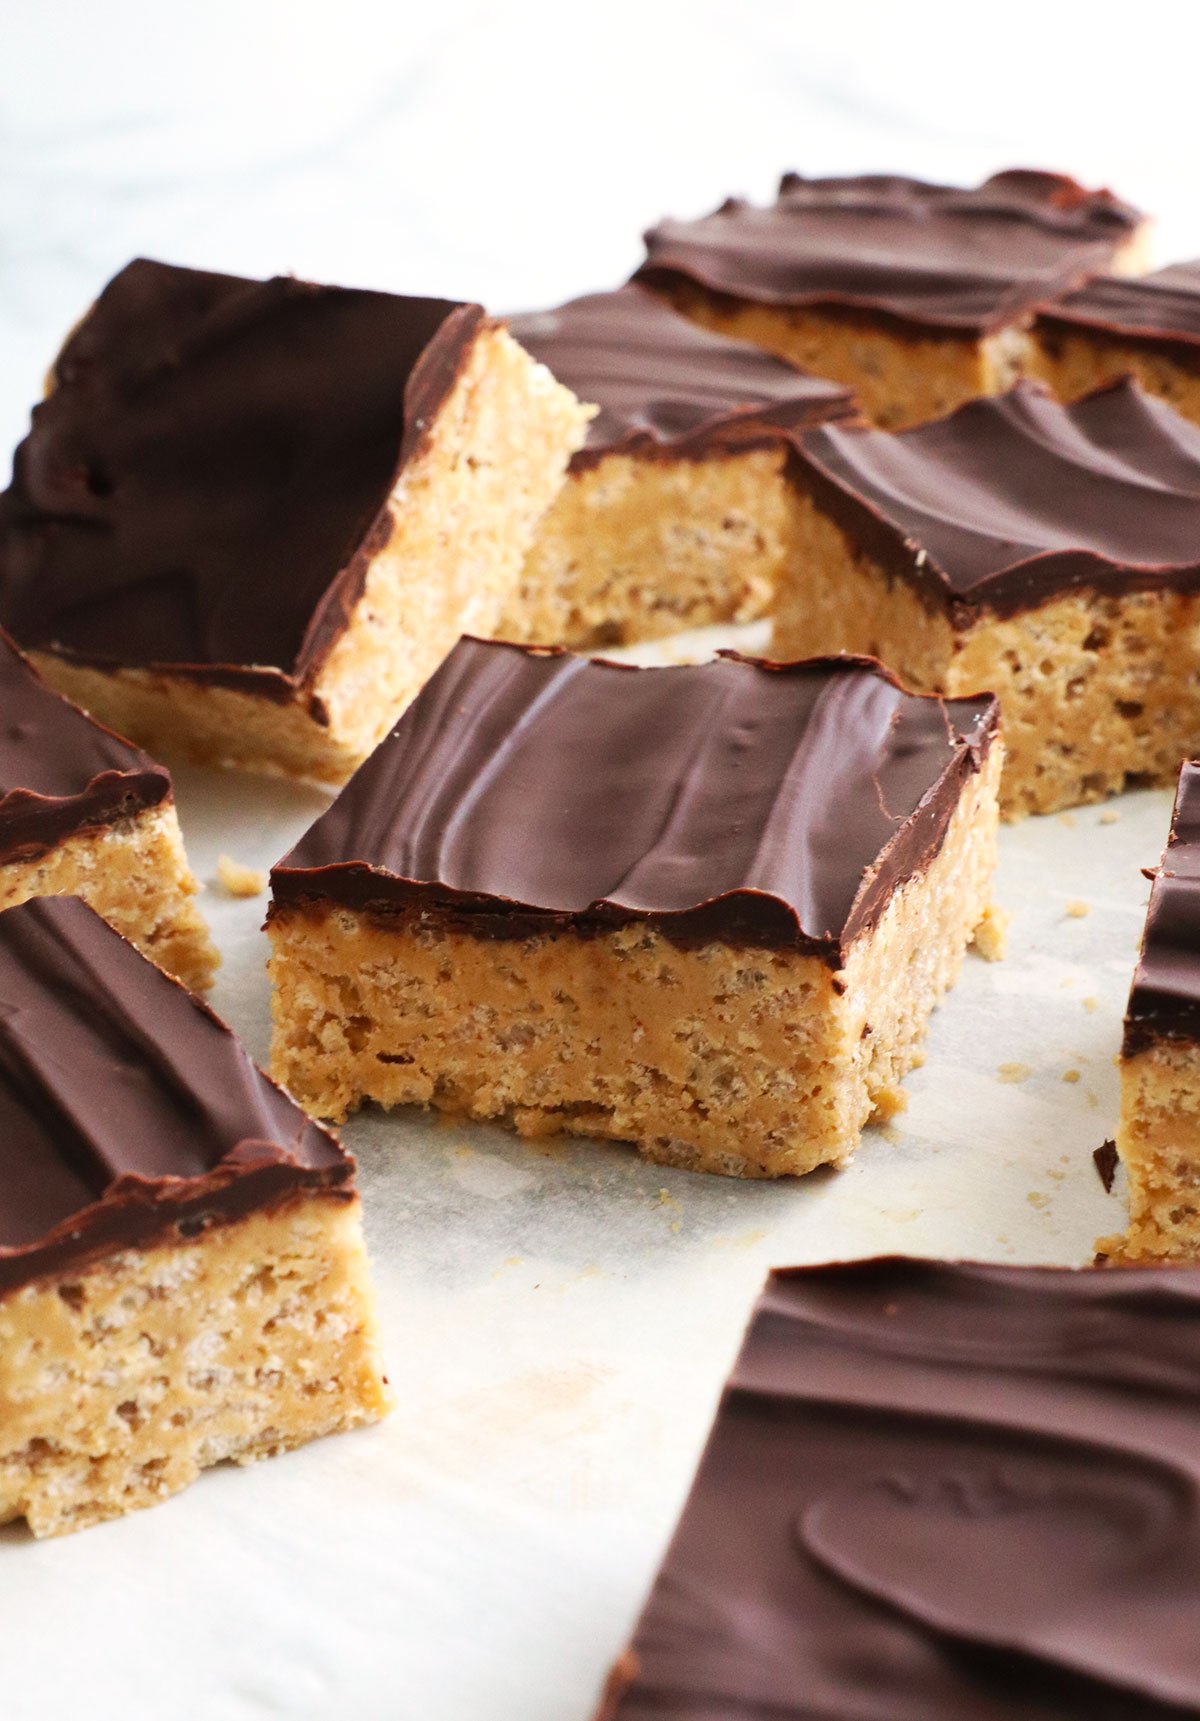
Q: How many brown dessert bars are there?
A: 10